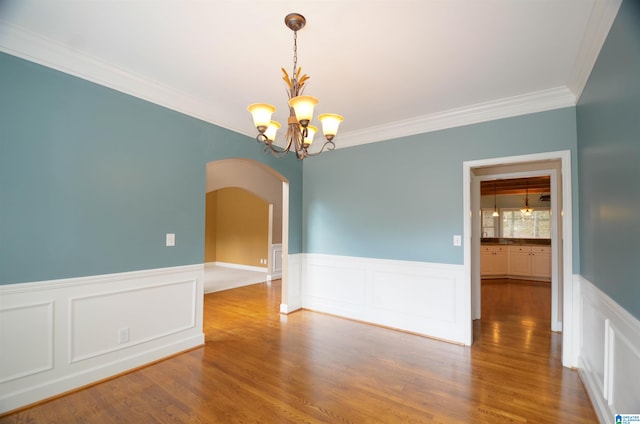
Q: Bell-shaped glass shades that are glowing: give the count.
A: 5